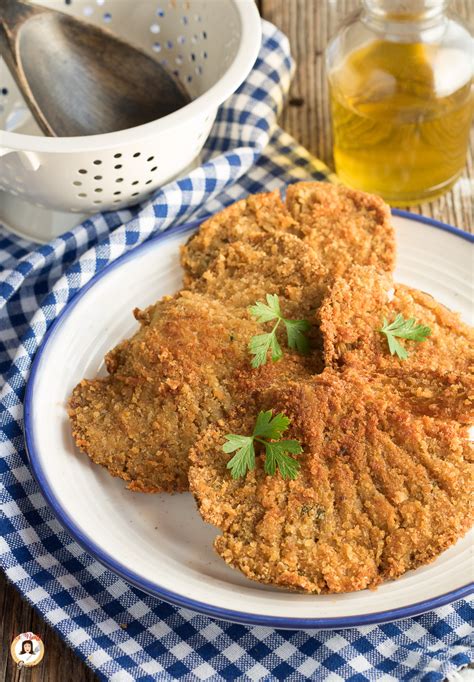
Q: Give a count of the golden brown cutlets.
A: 4